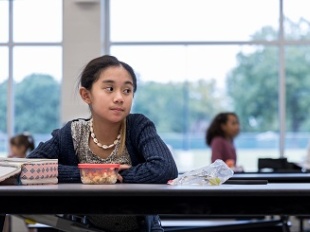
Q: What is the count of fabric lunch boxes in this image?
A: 1